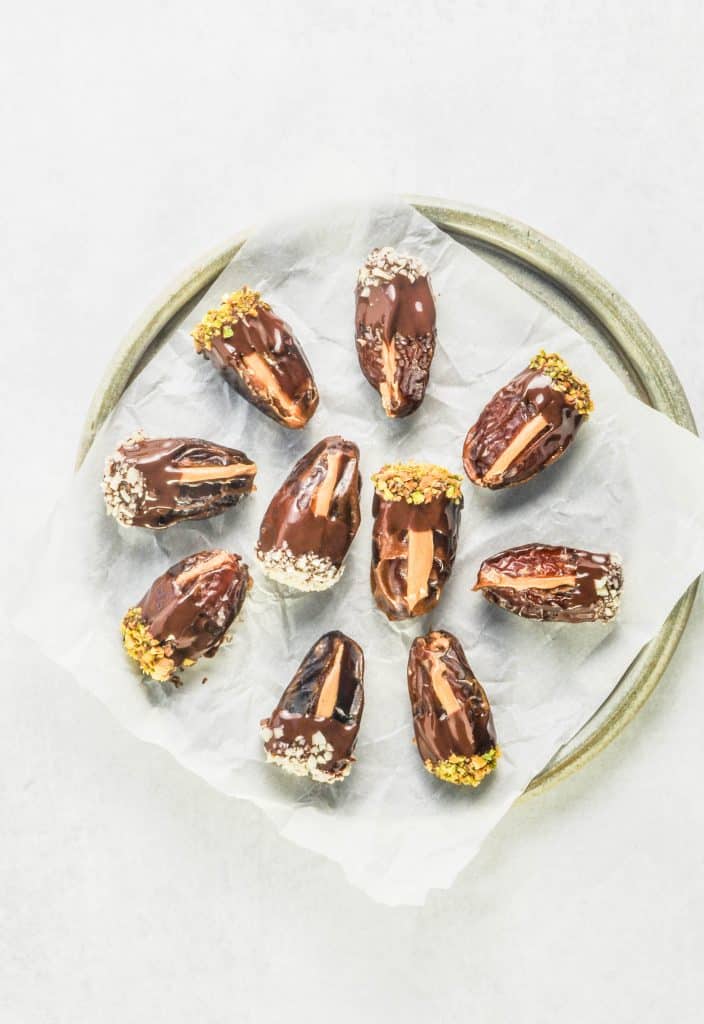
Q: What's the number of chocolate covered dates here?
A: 10